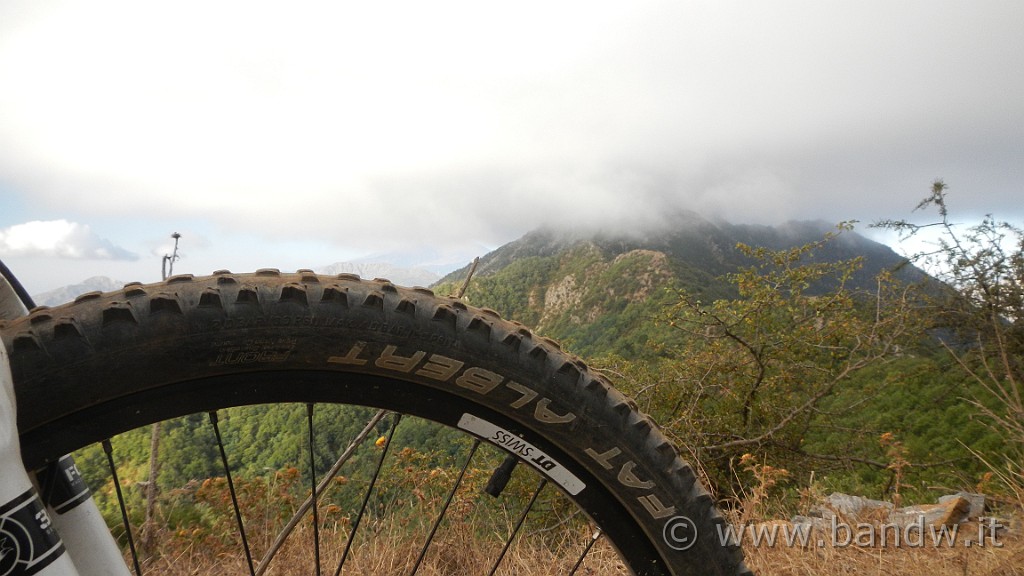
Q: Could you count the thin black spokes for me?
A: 7